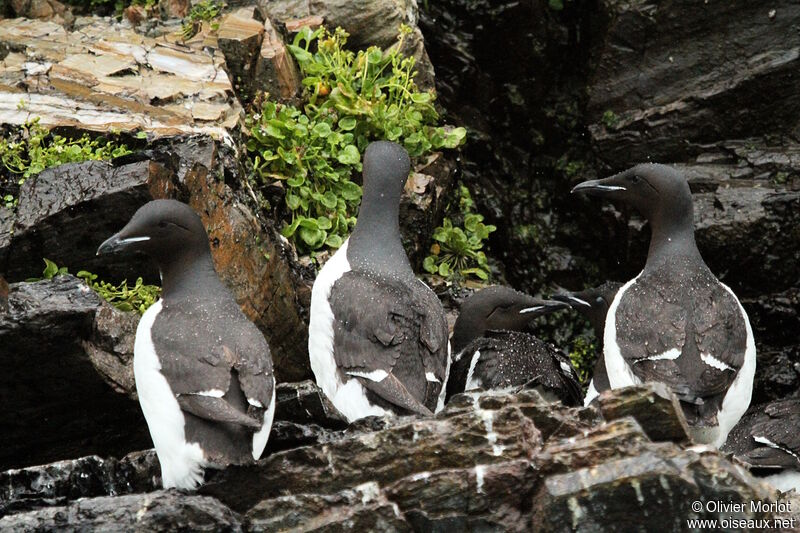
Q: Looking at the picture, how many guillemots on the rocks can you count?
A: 6